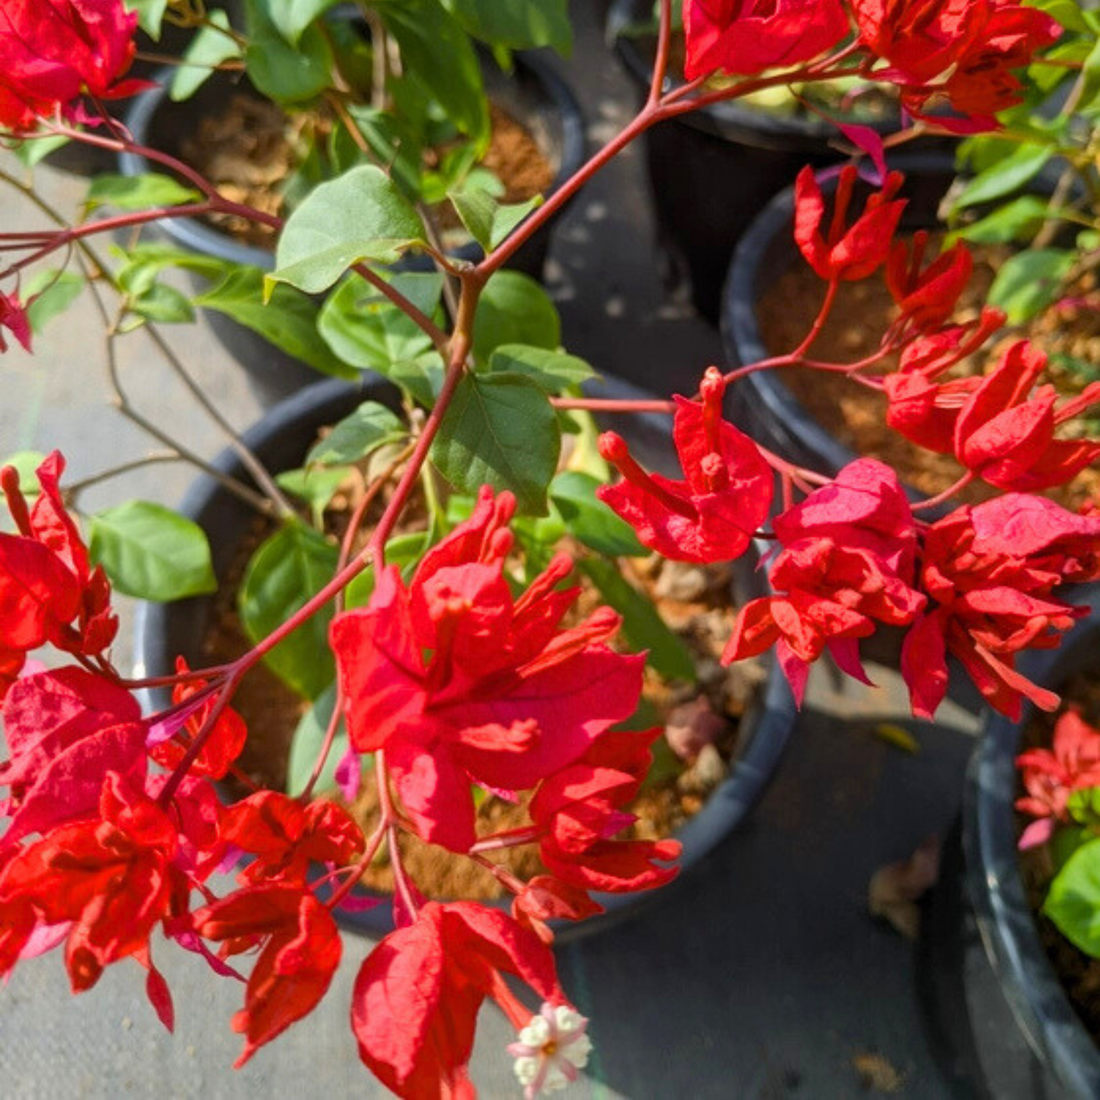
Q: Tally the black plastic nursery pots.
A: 5